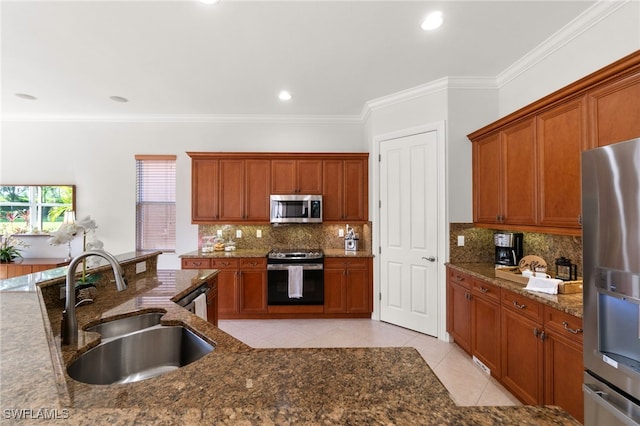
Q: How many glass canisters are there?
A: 3